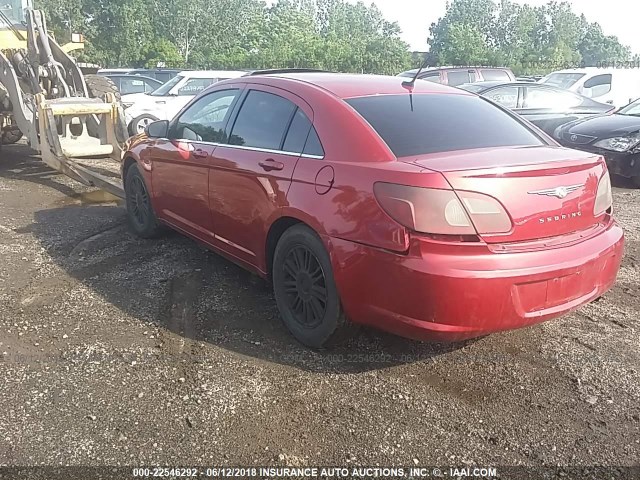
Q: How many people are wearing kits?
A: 0